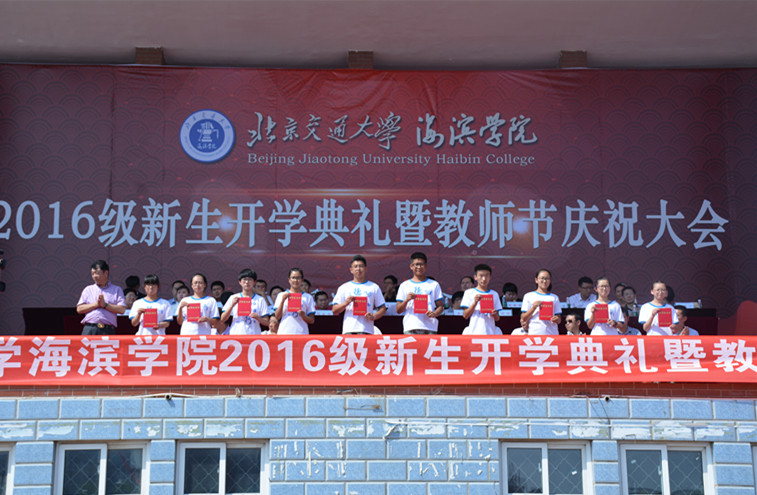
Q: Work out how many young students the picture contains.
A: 10